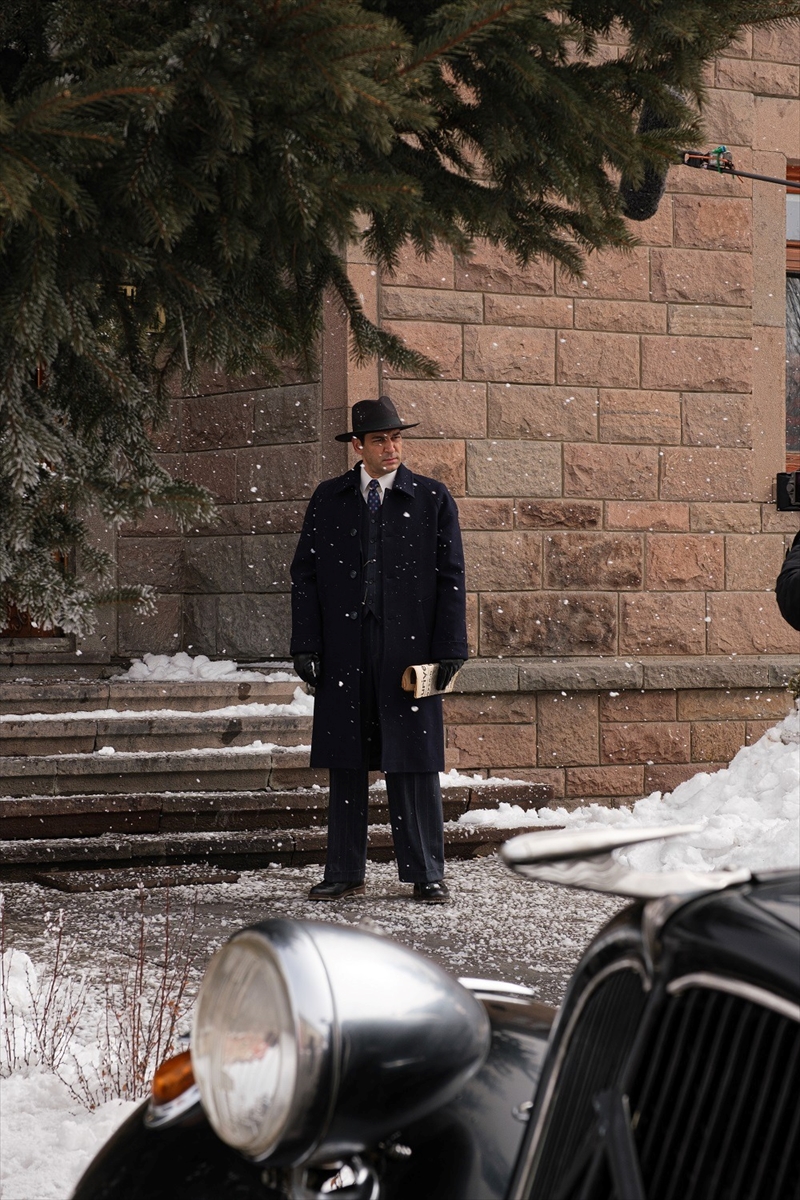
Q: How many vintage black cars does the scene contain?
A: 1